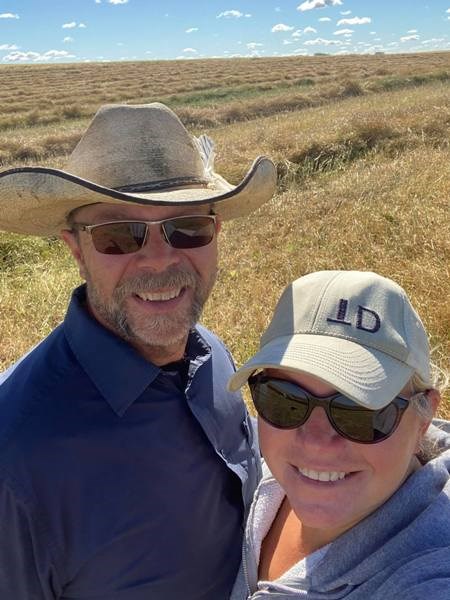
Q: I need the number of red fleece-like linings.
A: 0